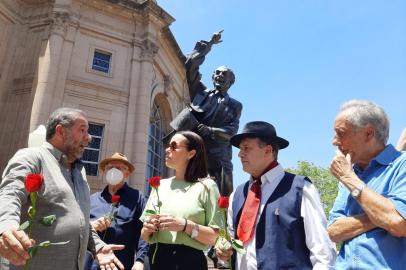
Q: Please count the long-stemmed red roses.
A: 4